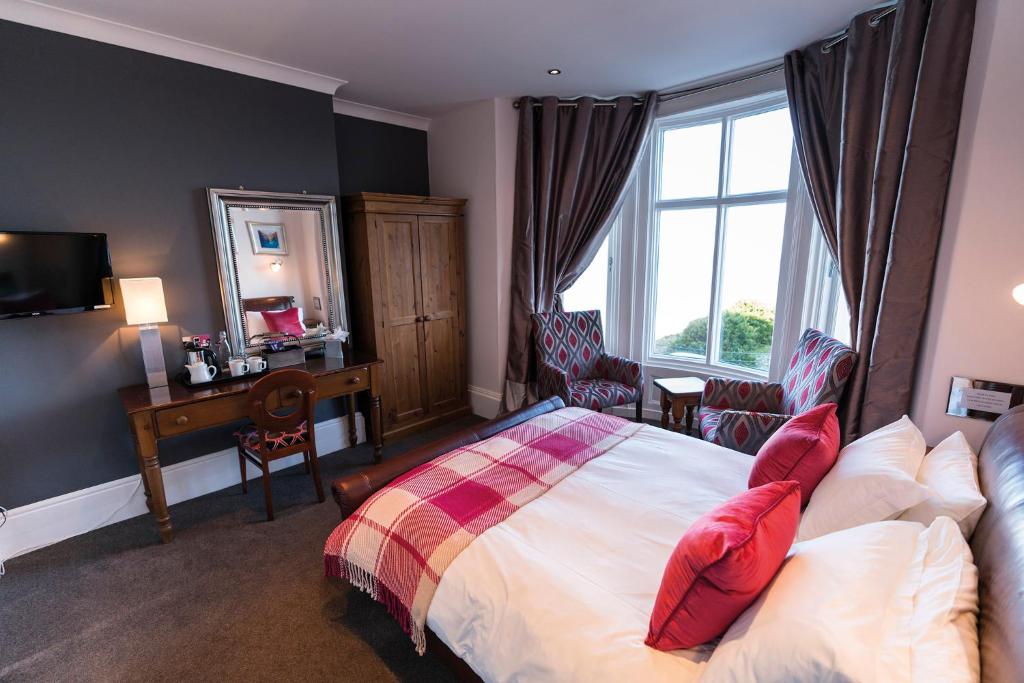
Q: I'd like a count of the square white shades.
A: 1